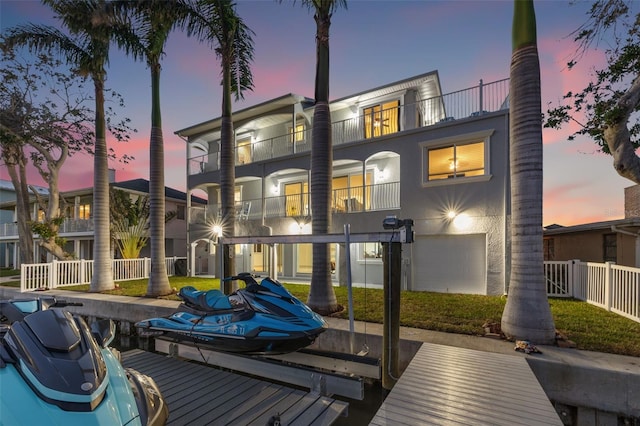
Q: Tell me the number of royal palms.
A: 5